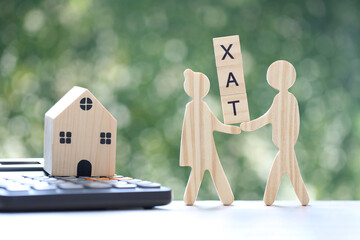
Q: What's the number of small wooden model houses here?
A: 1